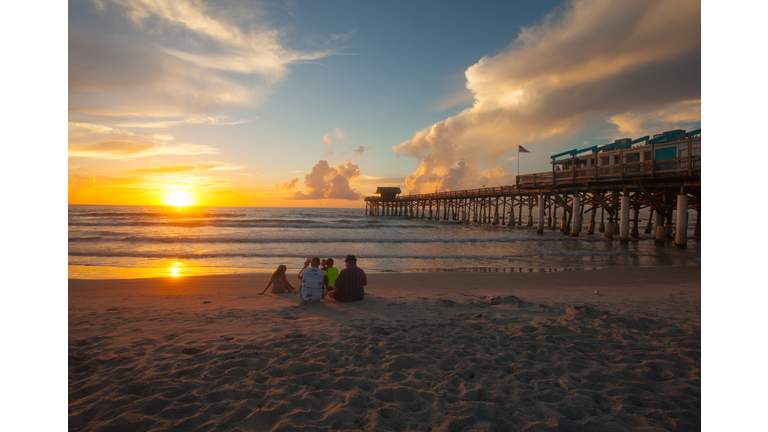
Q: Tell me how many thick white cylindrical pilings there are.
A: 4